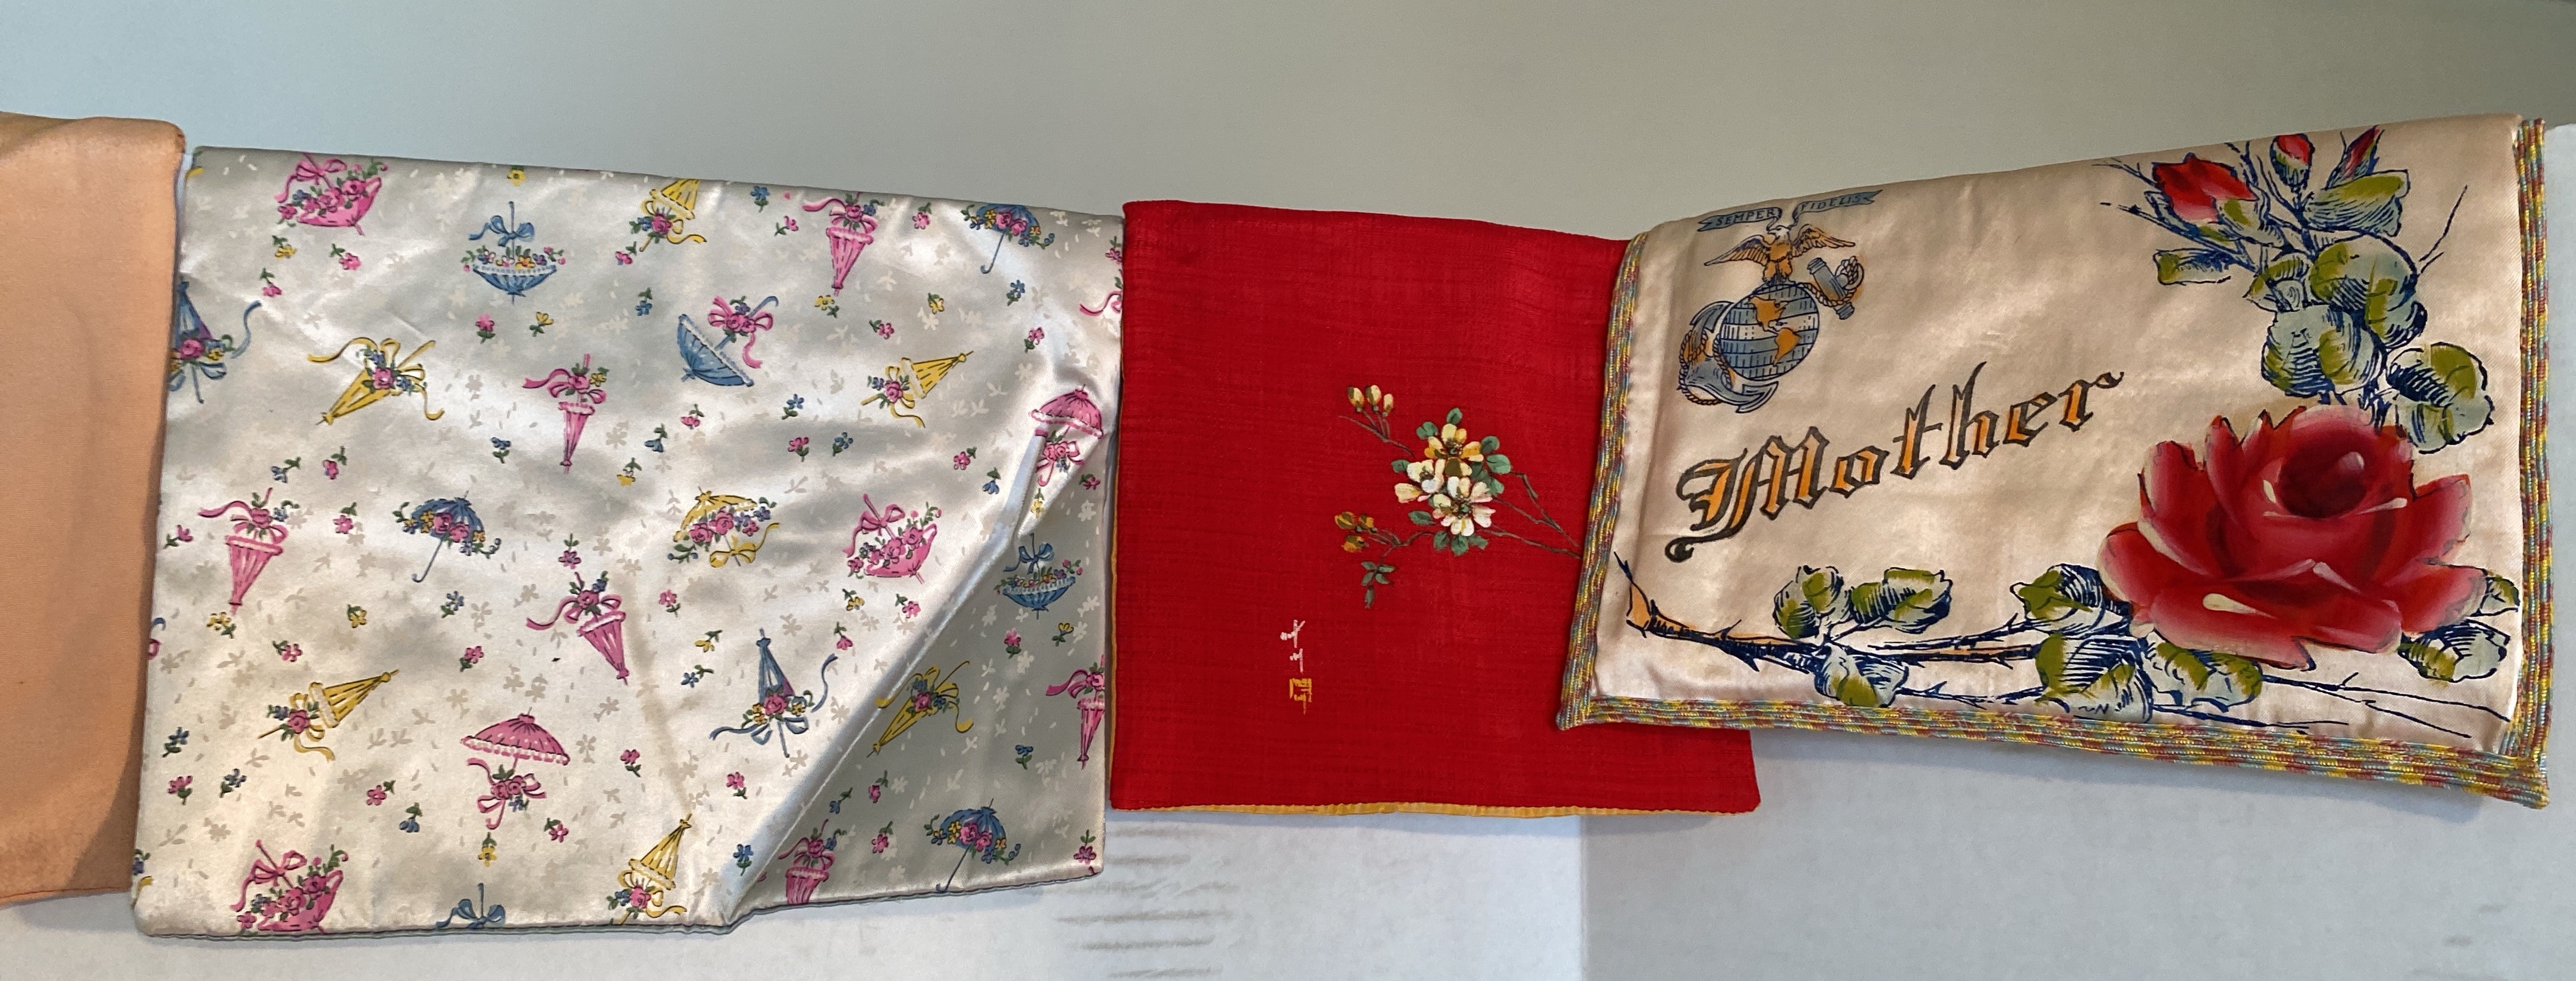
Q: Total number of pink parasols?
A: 11